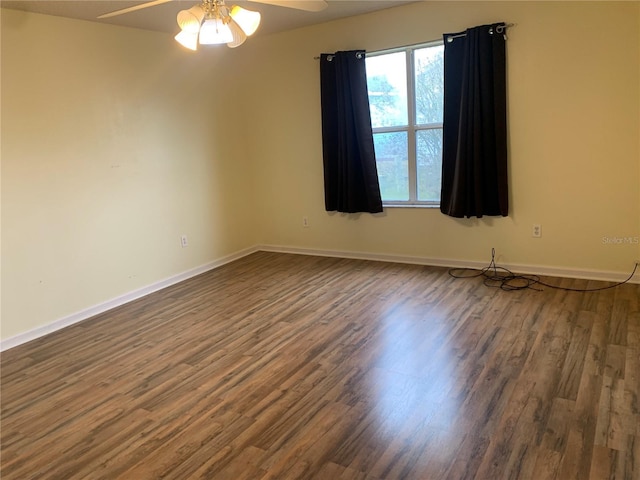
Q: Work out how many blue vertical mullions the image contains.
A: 0